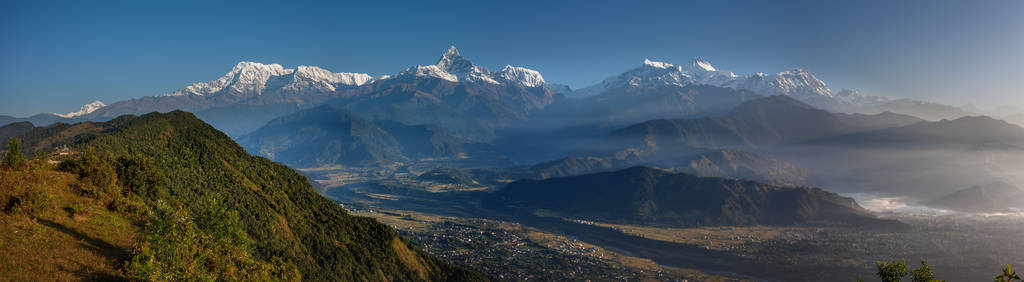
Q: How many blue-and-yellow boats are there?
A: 0